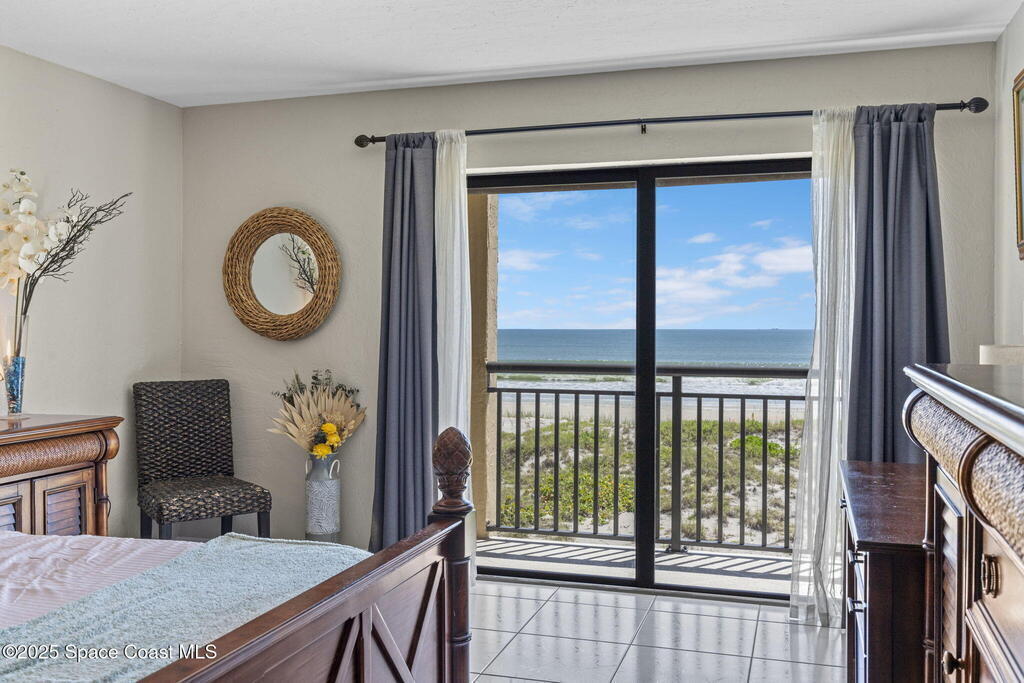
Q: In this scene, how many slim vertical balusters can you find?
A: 13